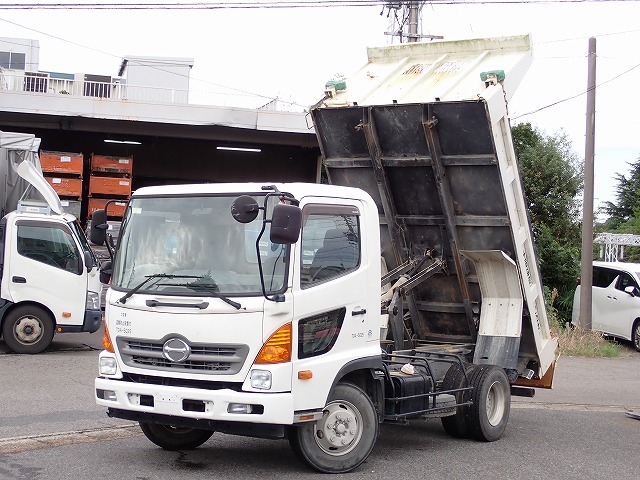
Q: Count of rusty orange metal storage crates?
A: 5